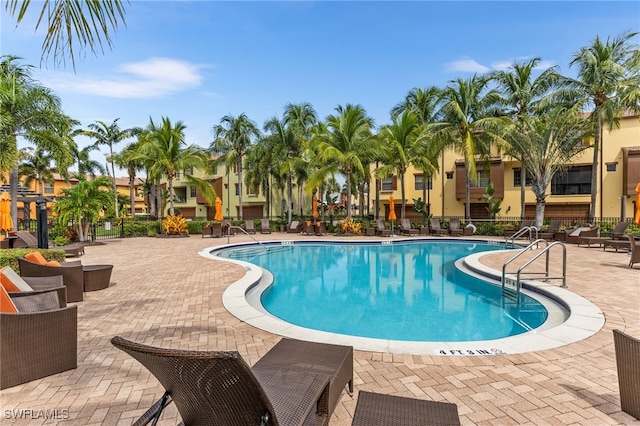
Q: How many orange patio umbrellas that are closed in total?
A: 5